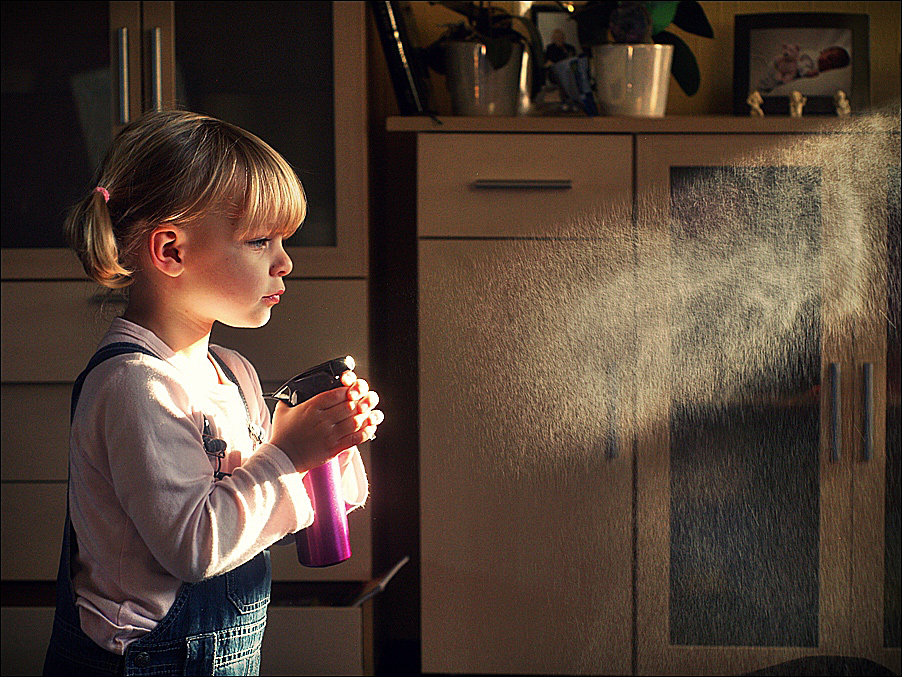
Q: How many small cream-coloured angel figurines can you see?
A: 3